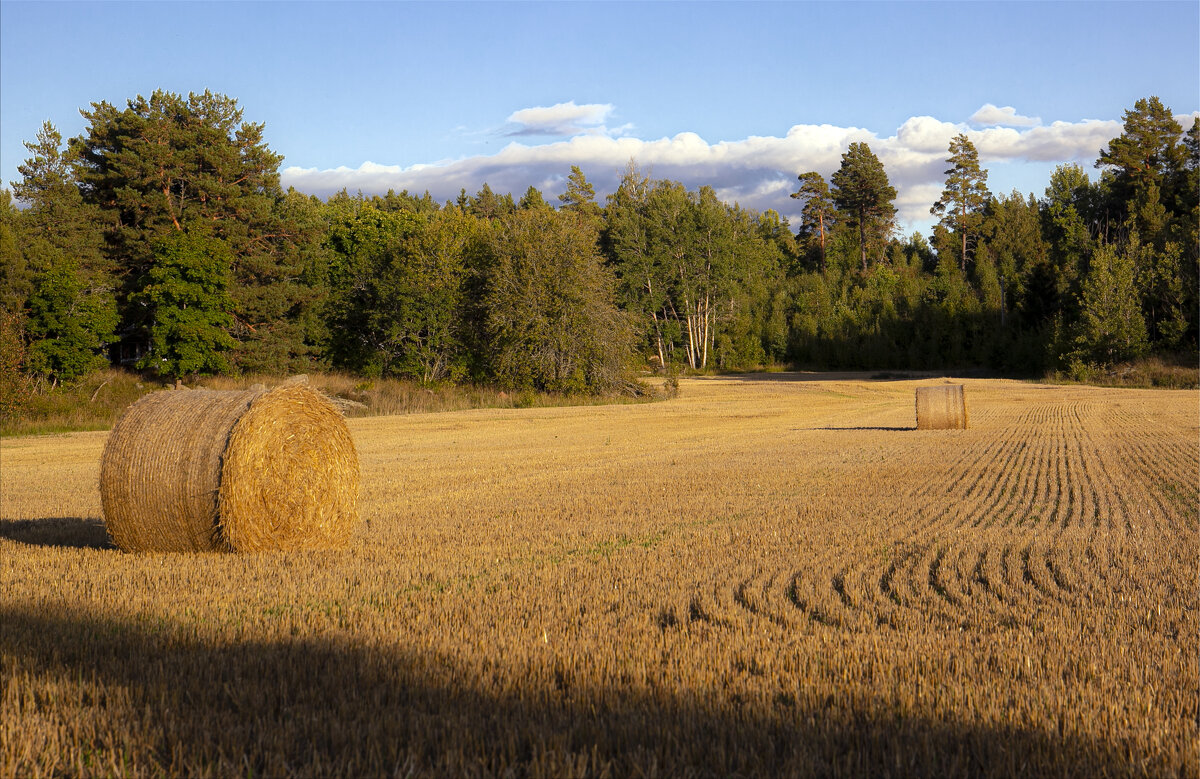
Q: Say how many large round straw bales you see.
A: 2